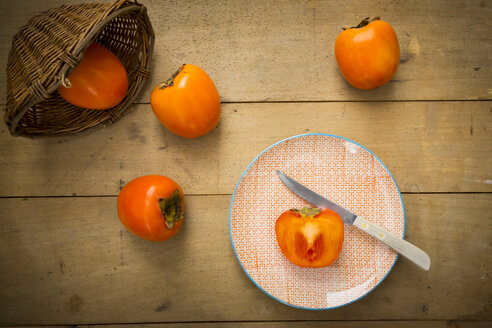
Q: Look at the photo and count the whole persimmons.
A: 4